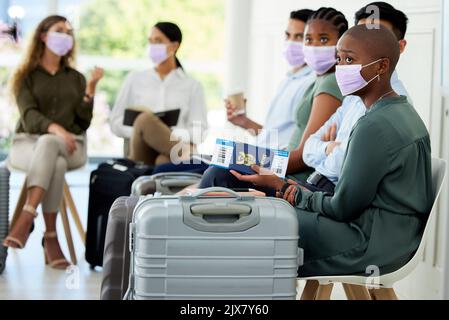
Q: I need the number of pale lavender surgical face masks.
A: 5